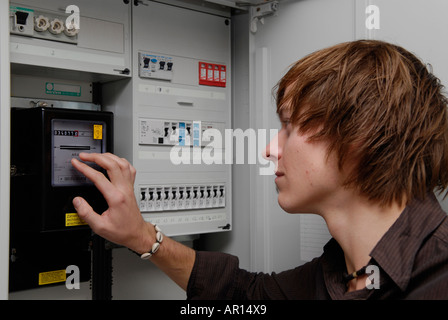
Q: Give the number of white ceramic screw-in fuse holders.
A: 3